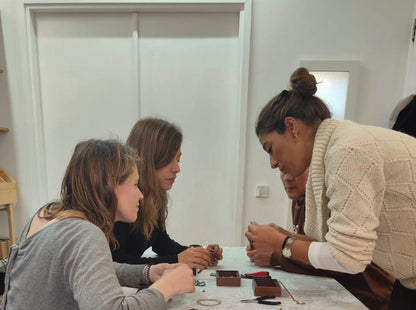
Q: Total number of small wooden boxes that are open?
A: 2